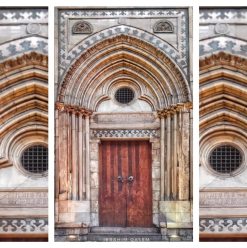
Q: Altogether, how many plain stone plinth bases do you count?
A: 2